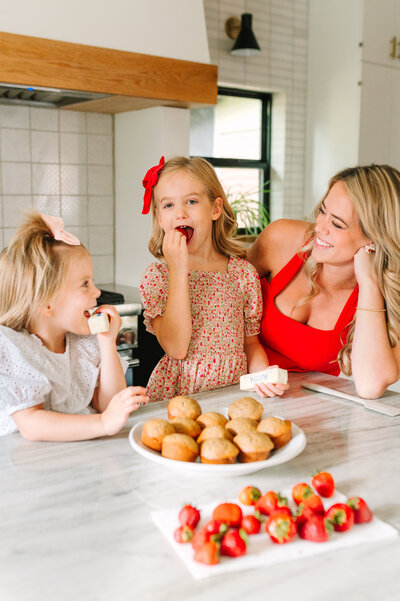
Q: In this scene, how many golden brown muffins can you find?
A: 11